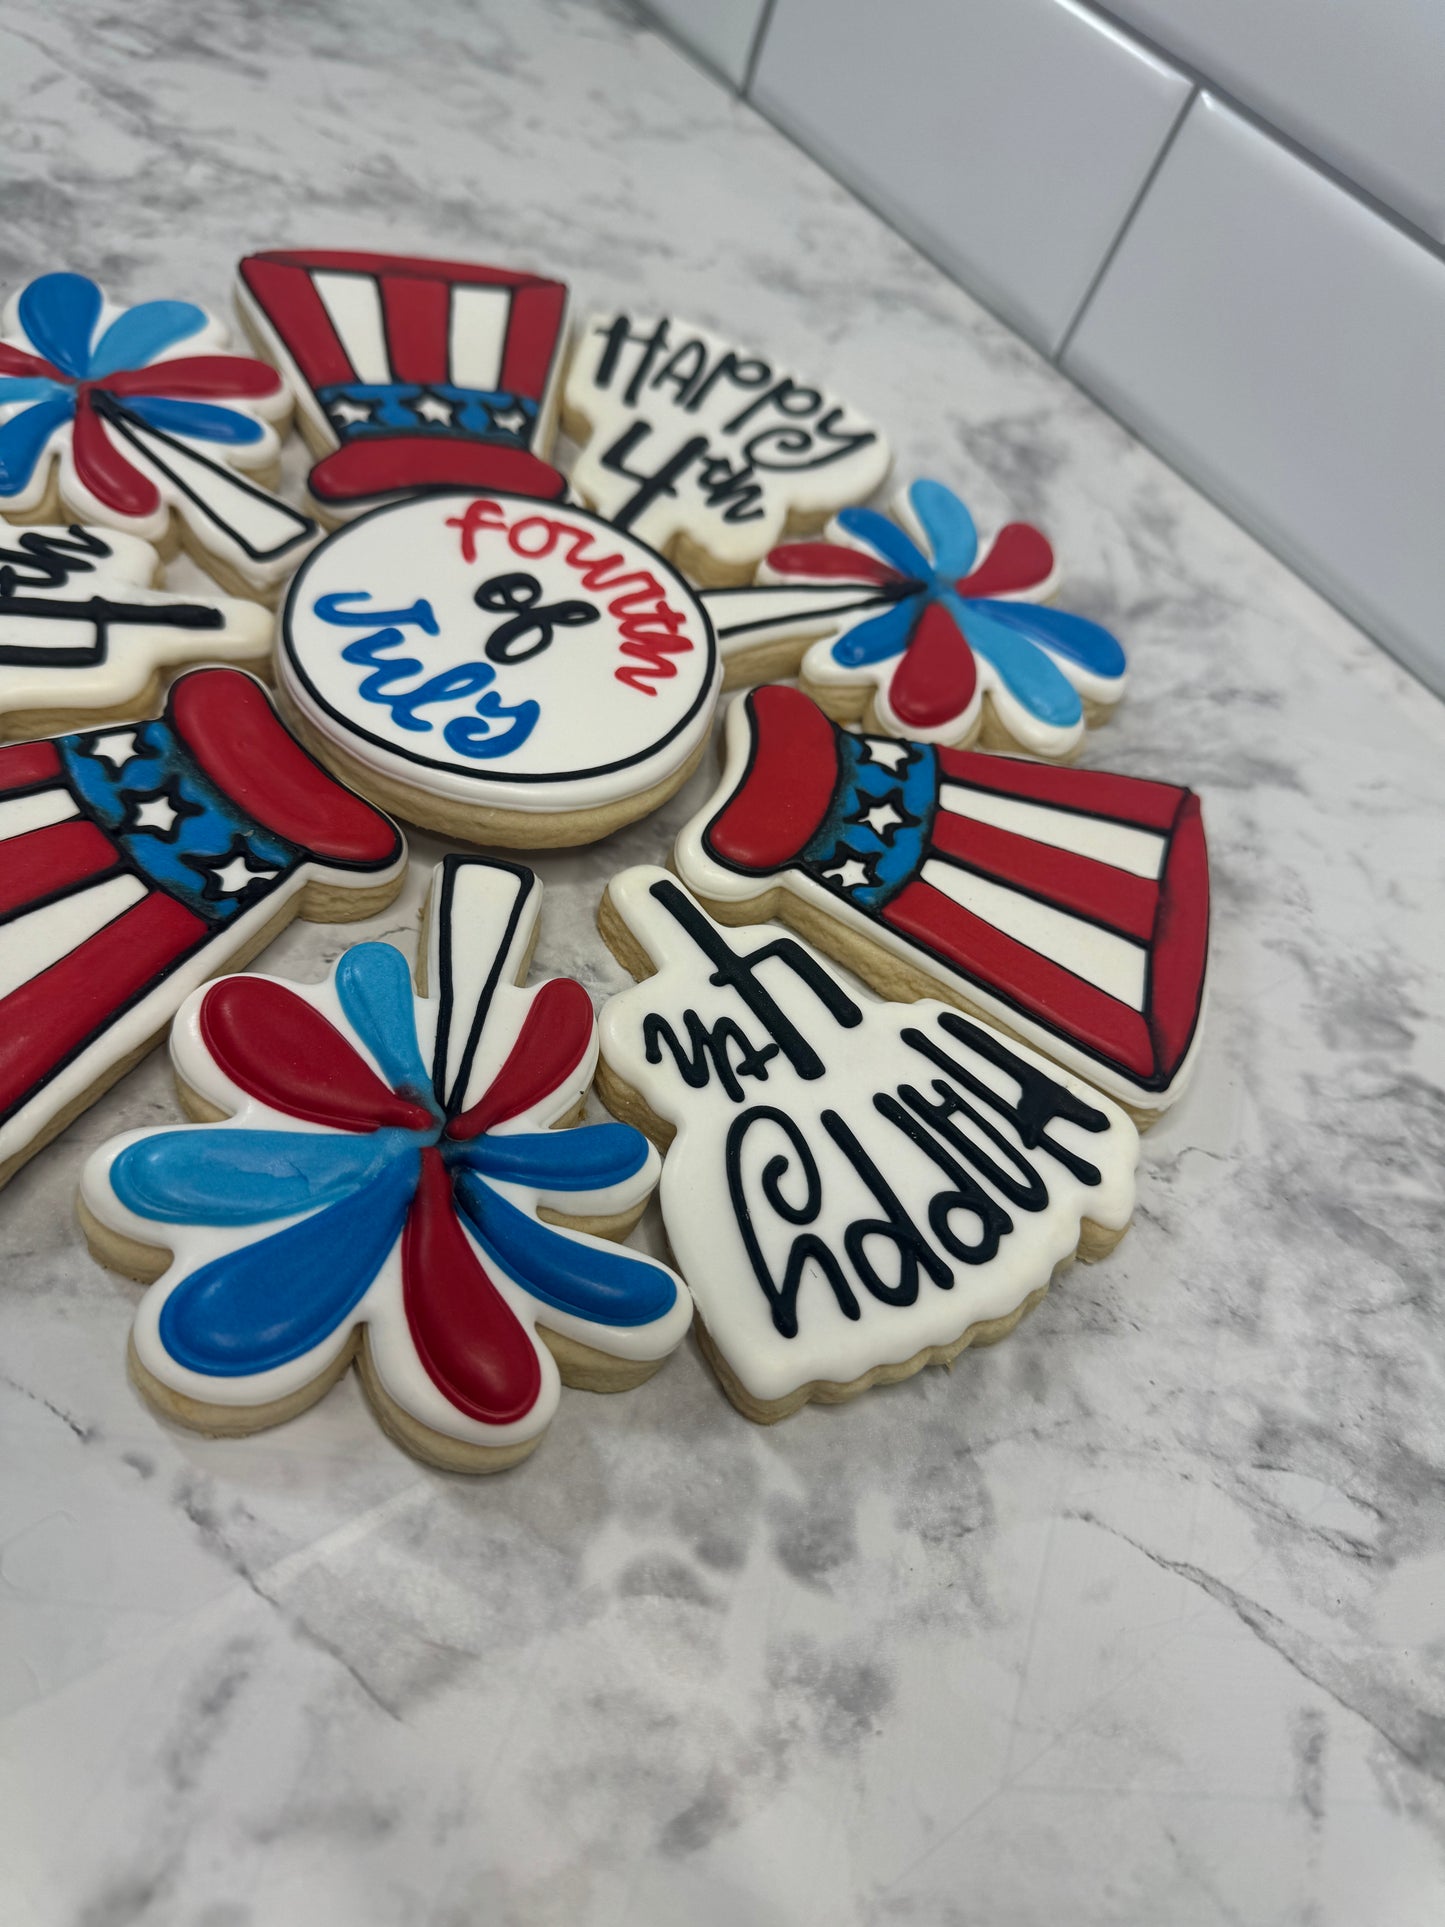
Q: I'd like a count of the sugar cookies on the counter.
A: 10